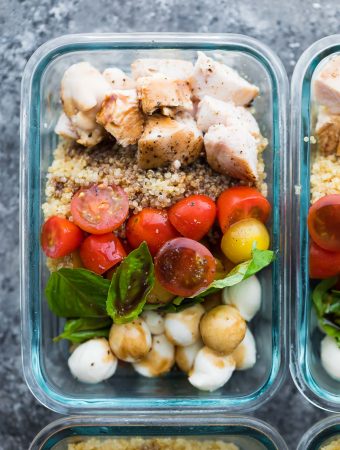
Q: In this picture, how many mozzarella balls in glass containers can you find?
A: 11